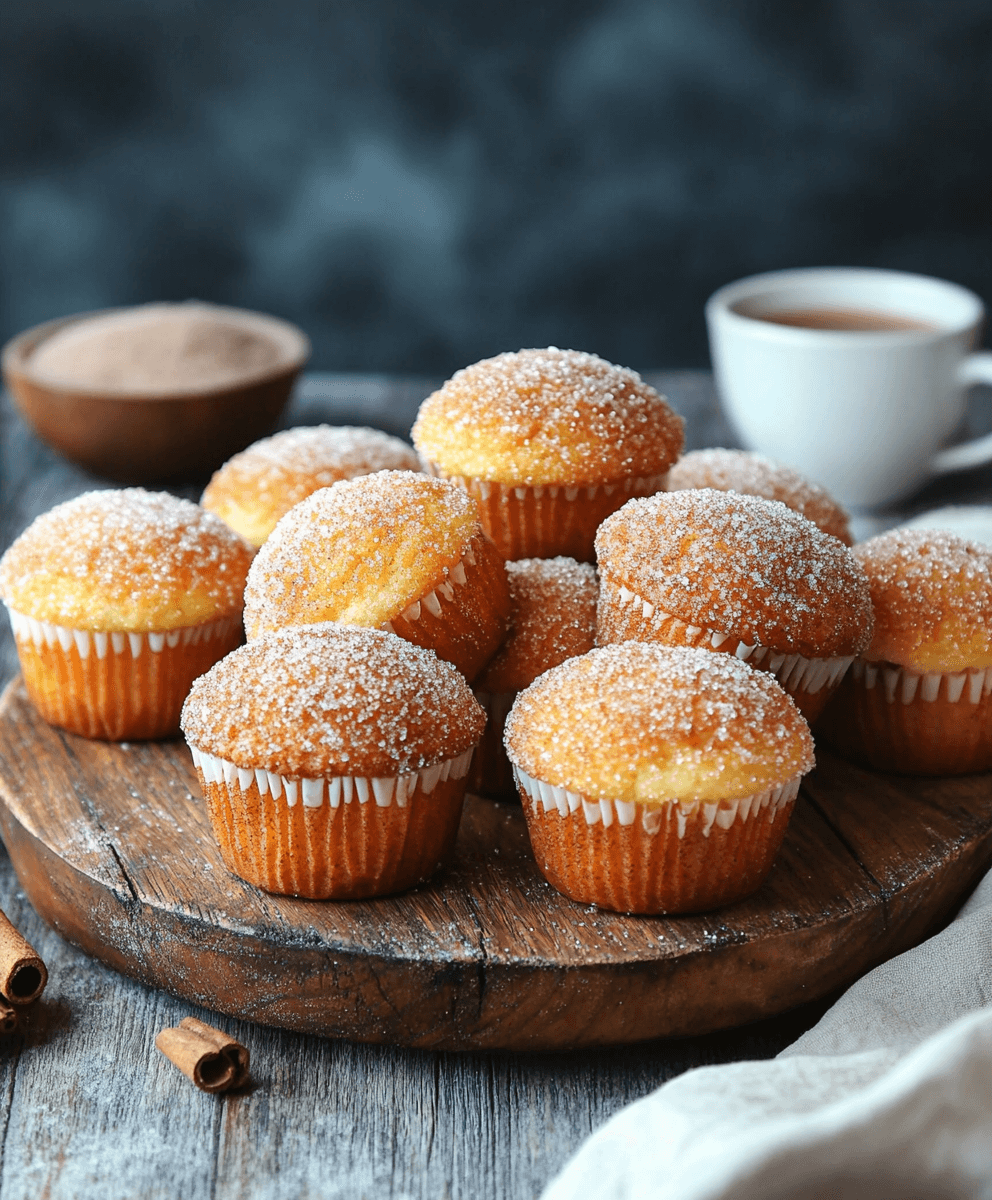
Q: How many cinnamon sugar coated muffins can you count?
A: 10